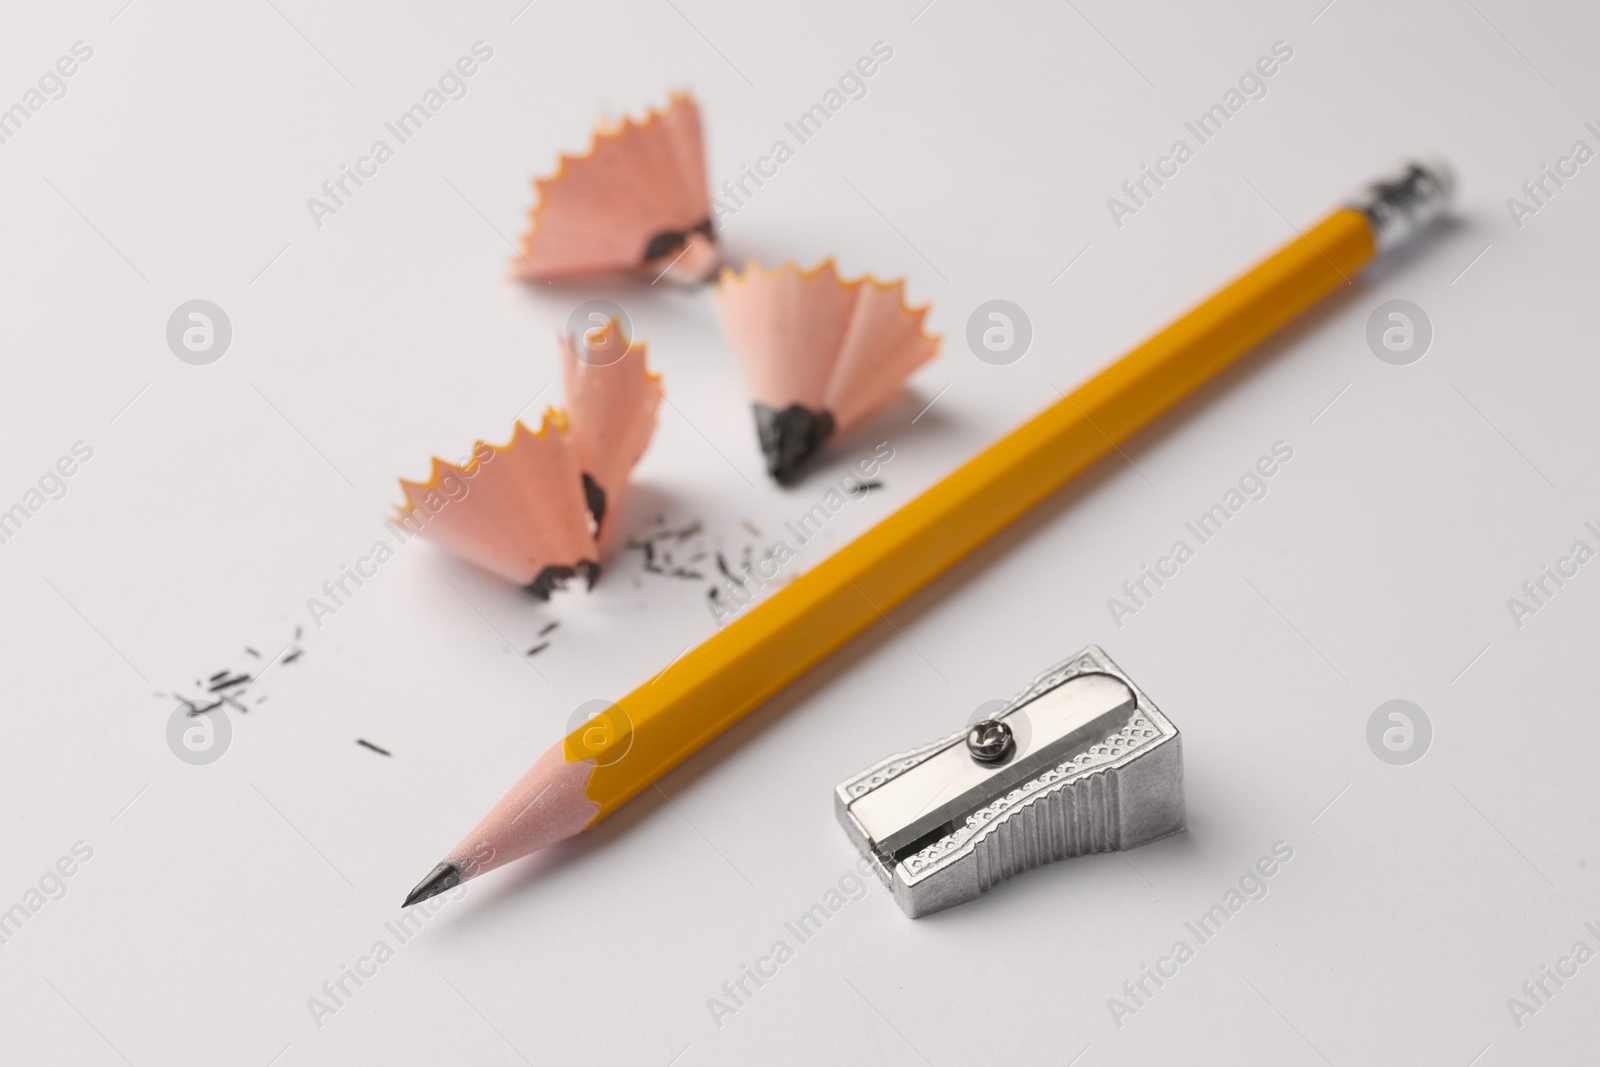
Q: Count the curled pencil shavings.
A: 3